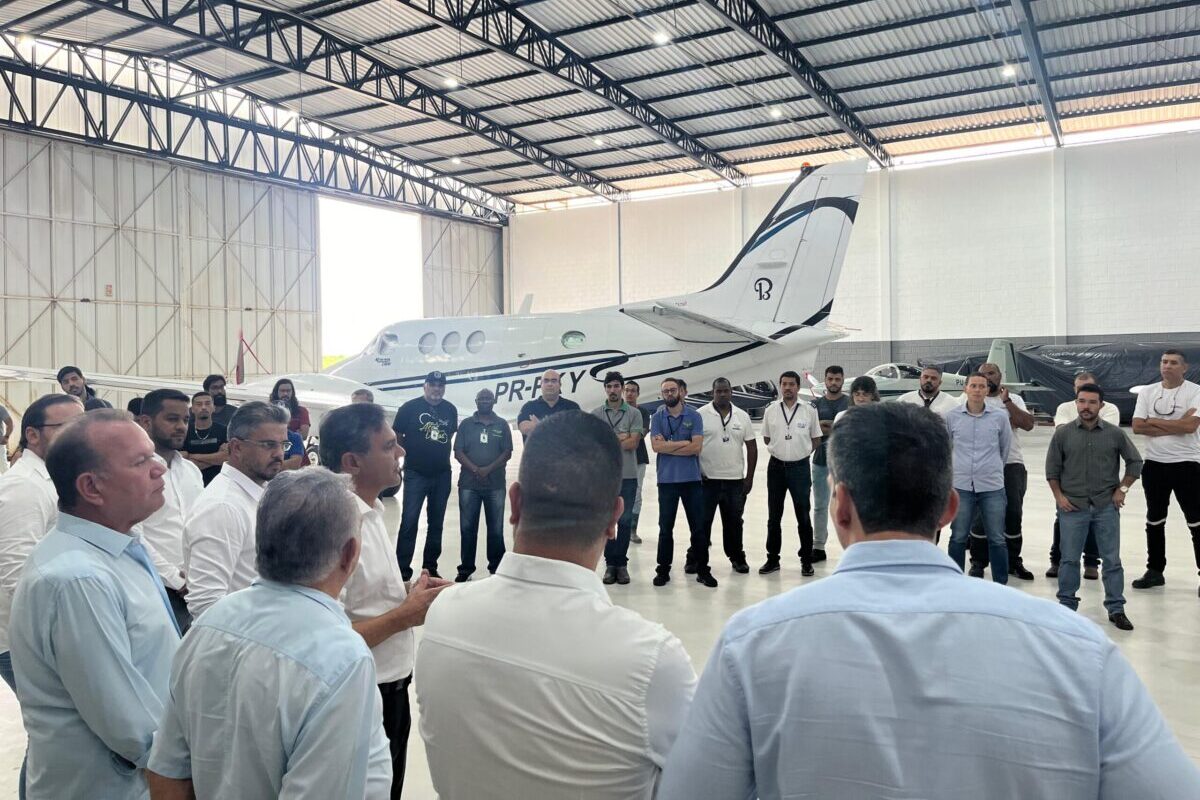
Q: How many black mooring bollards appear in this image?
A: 0